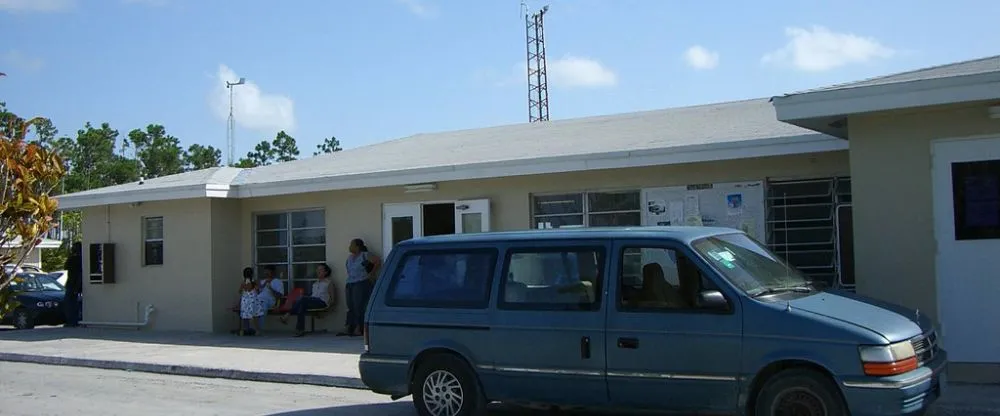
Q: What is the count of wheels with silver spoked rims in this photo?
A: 1